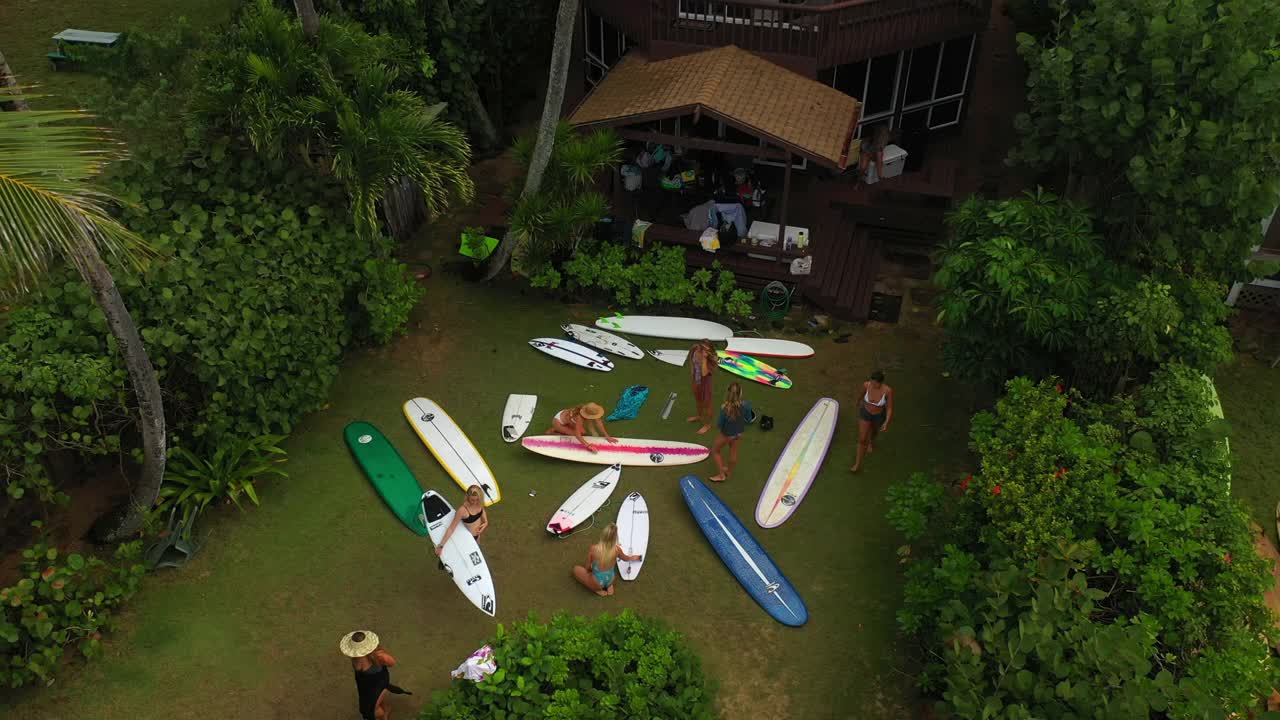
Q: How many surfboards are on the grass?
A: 15